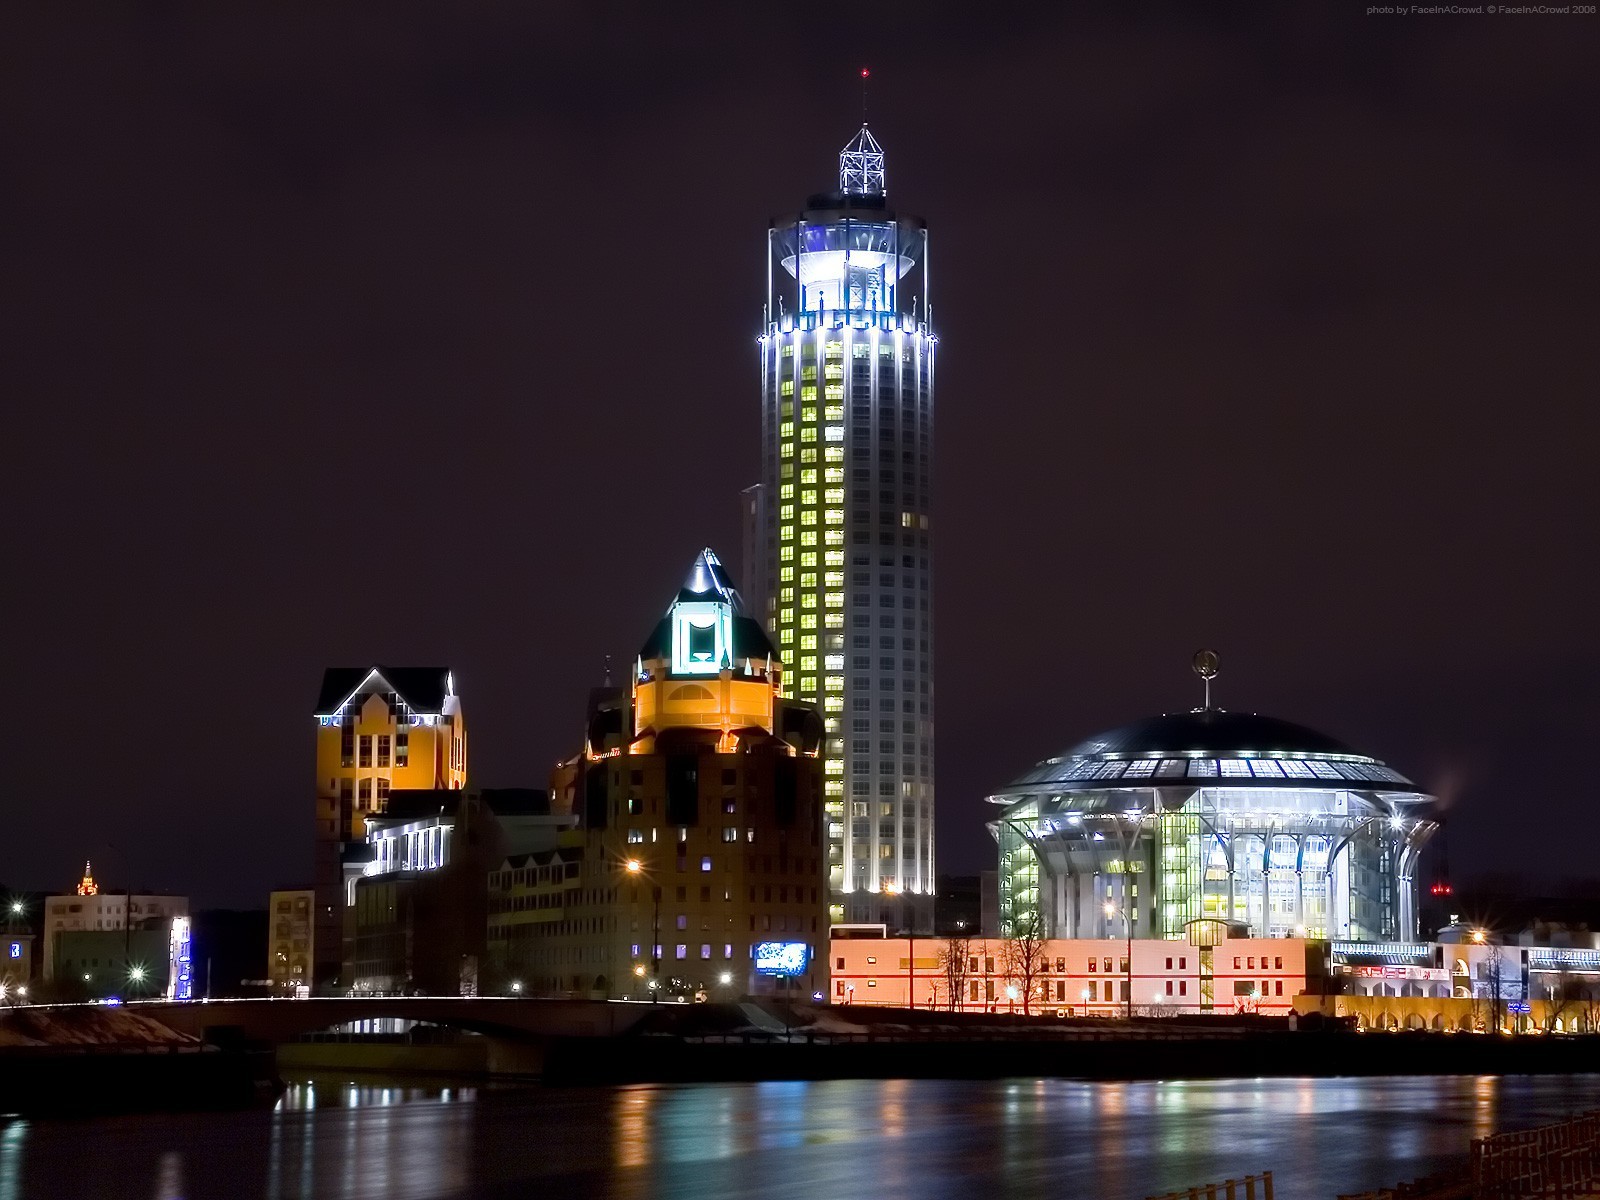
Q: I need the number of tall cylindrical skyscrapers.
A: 1